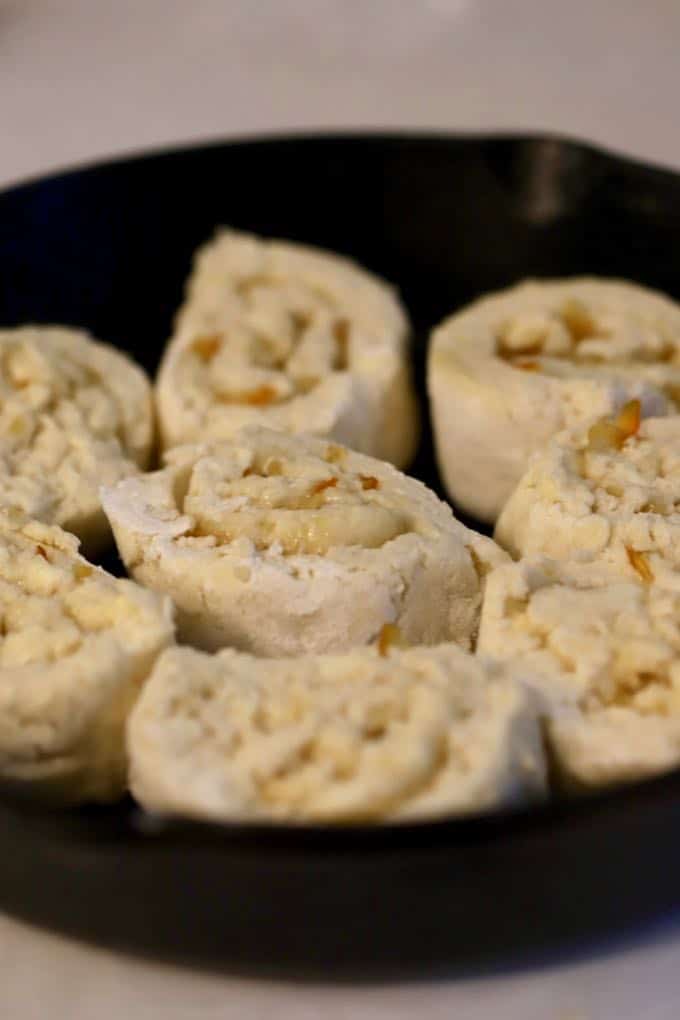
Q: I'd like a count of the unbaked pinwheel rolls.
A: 8